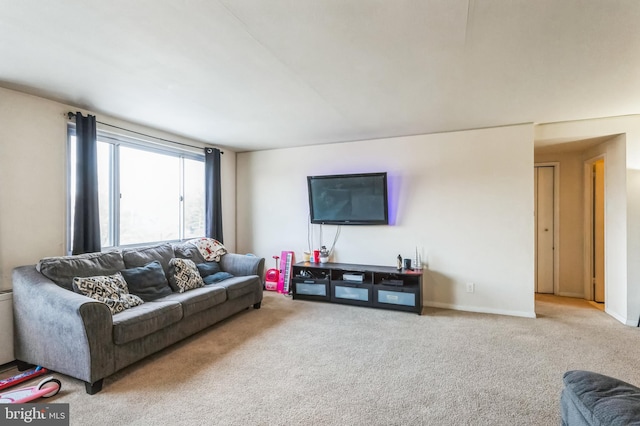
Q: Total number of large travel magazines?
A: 0